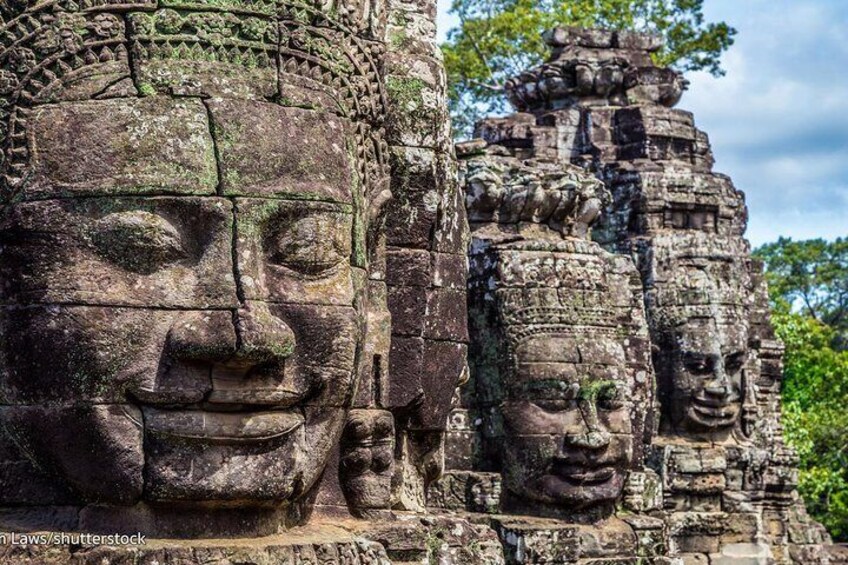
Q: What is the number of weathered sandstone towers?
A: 3